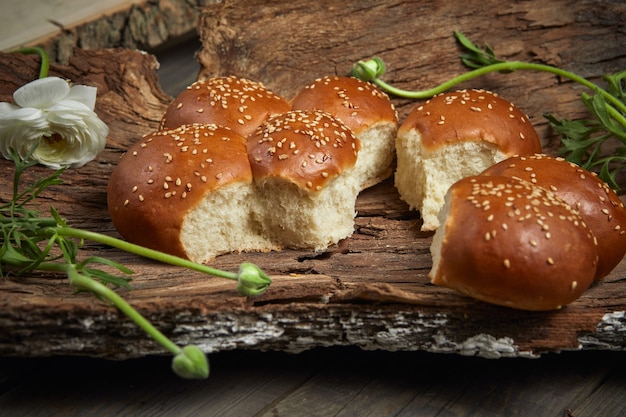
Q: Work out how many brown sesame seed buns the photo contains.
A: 7